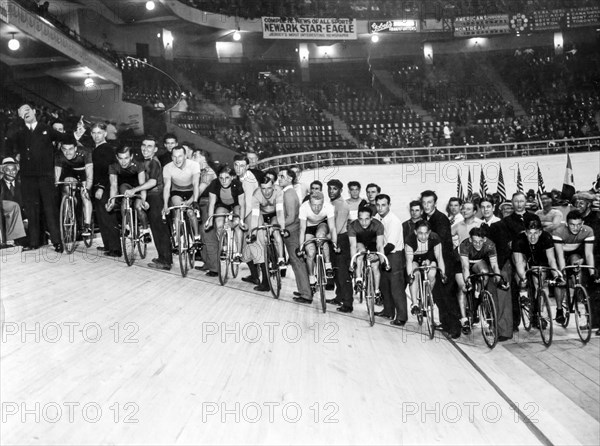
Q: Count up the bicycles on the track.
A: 11